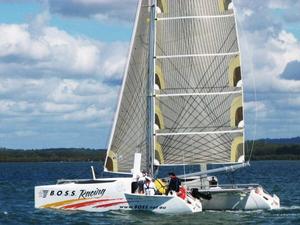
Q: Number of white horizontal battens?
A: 4